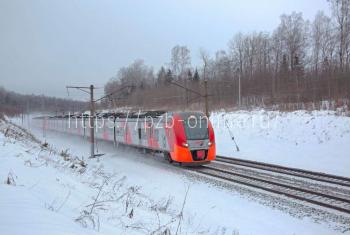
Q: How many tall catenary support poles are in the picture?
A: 2